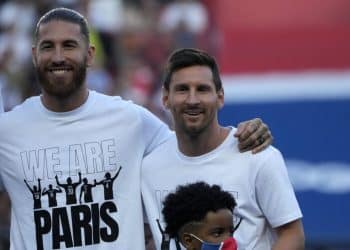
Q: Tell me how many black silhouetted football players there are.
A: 5